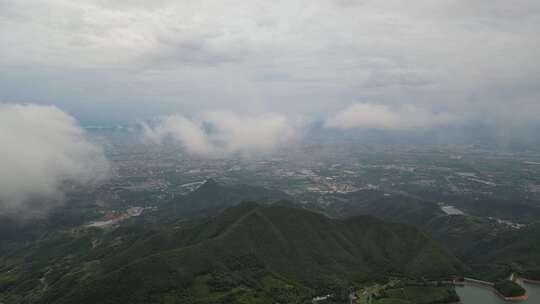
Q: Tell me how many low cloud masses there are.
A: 3